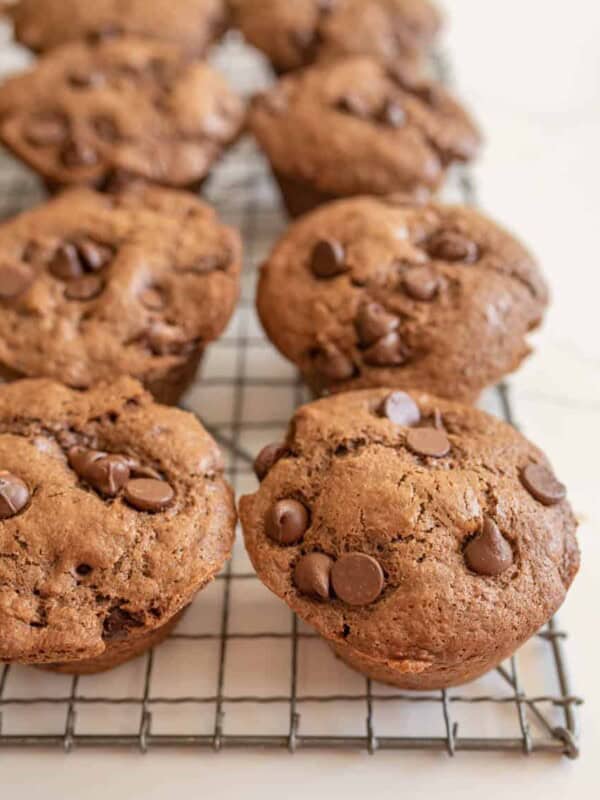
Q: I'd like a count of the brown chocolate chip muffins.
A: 8